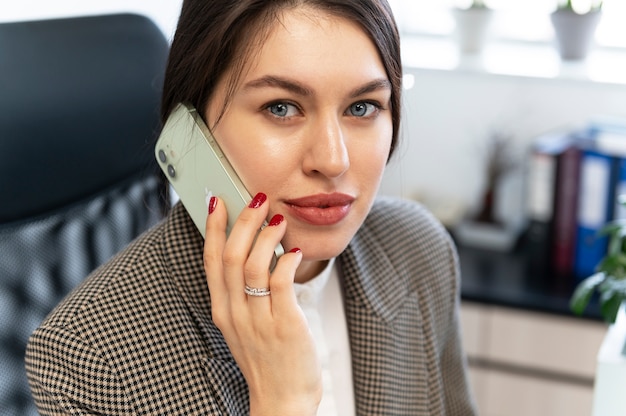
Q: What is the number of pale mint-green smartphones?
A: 1